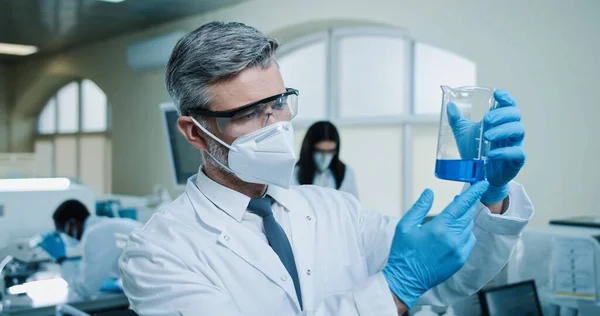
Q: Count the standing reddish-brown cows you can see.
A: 0